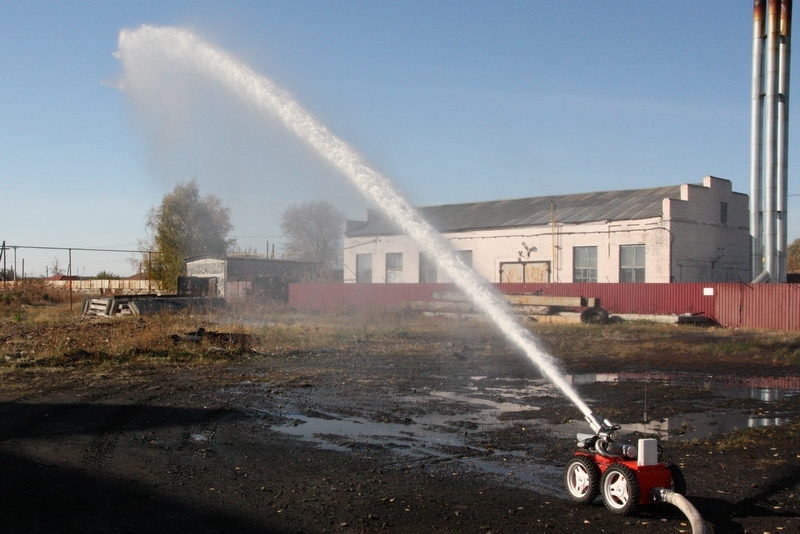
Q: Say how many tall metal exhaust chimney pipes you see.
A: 3